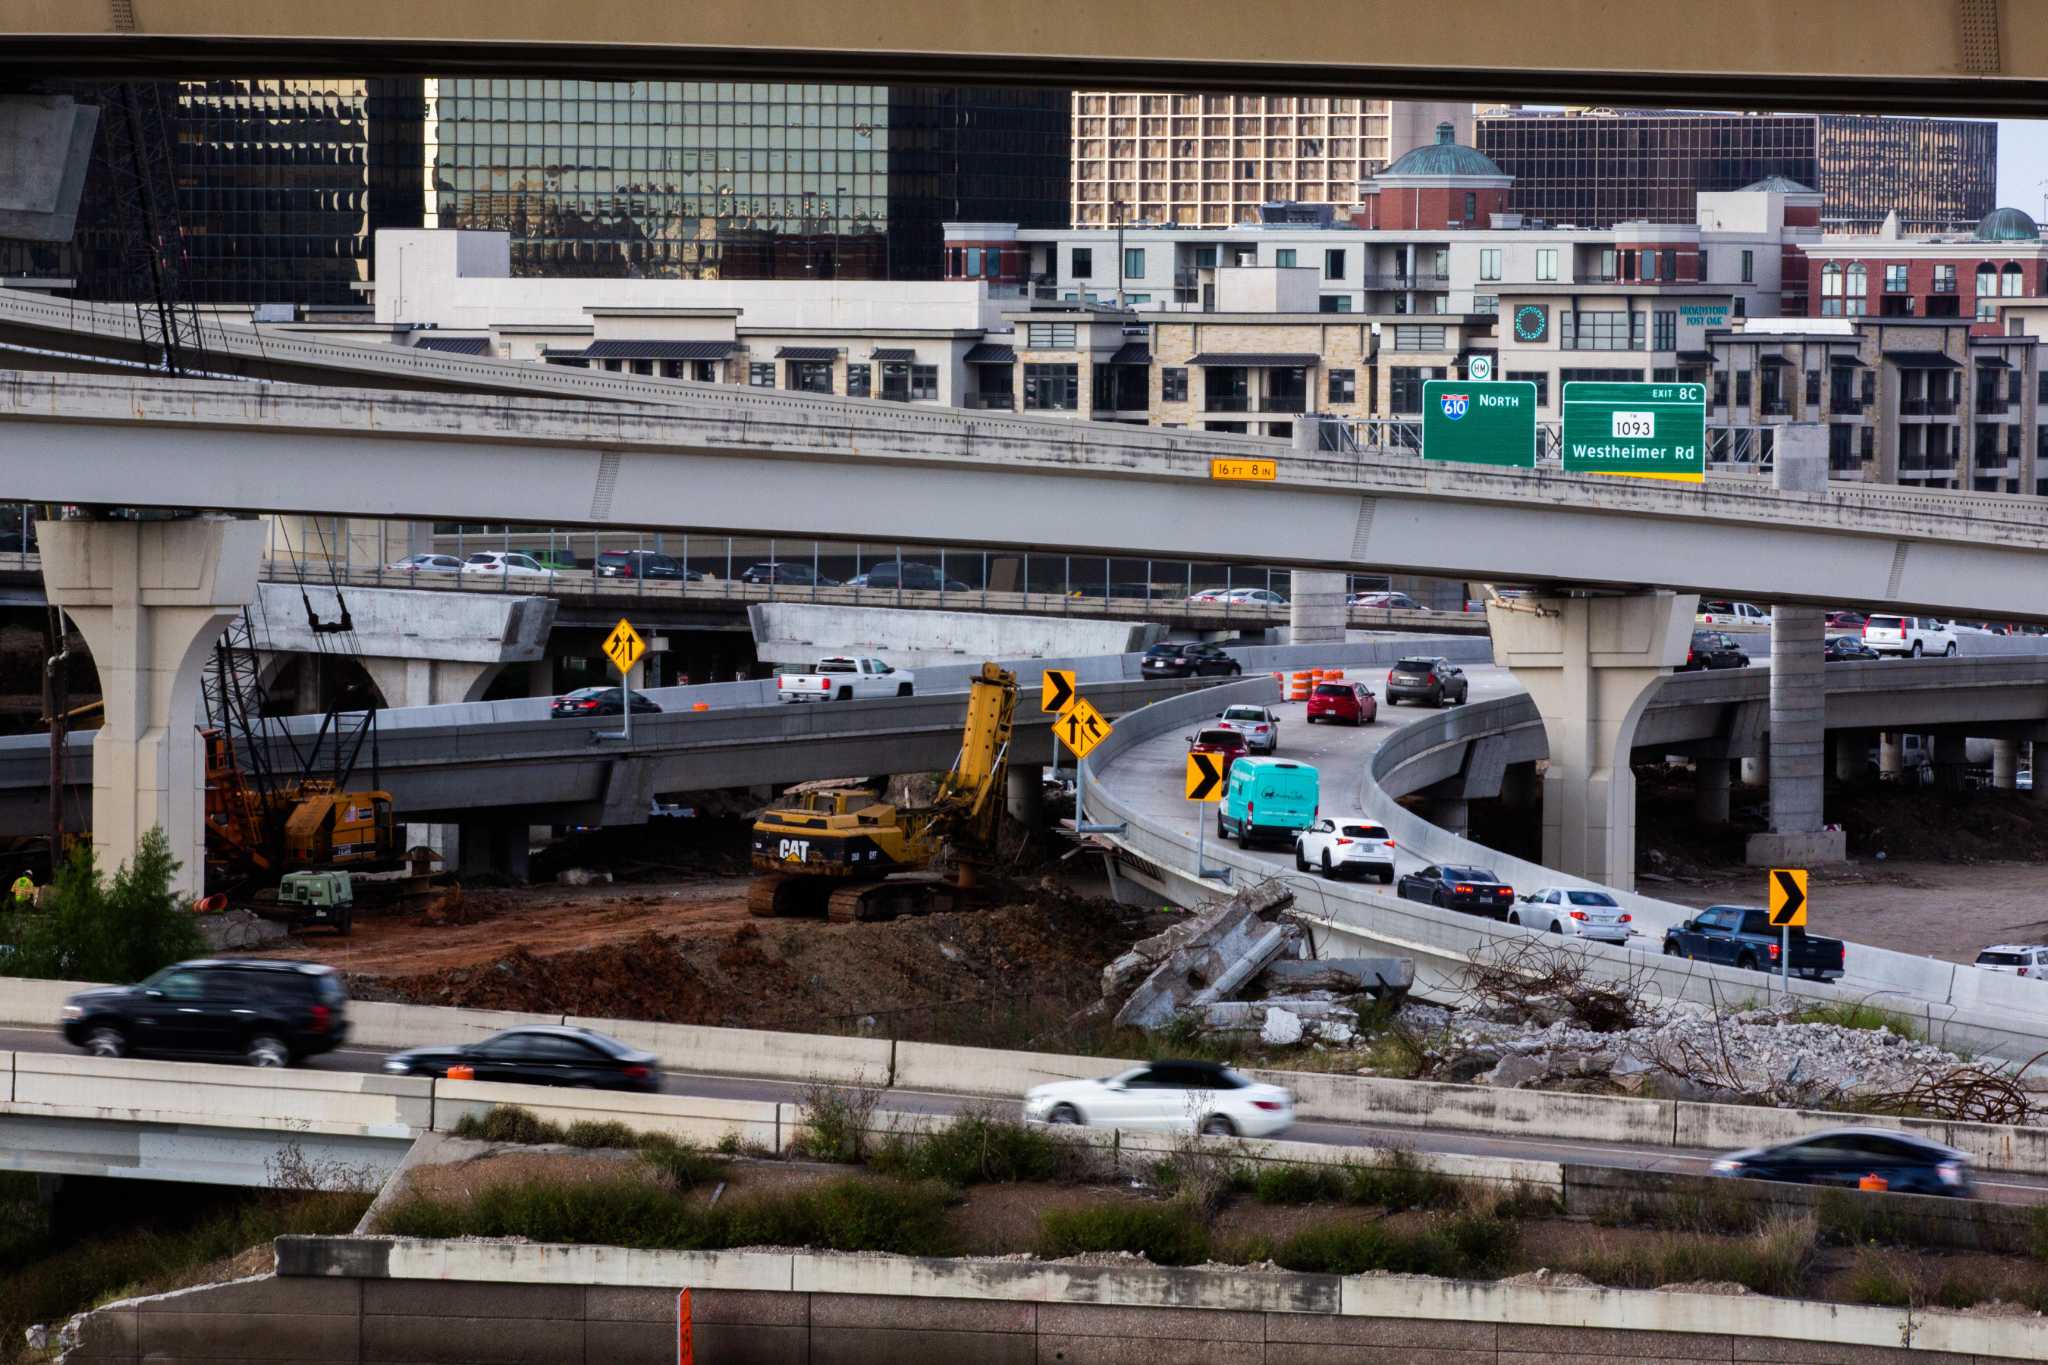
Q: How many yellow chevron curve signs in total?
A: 3